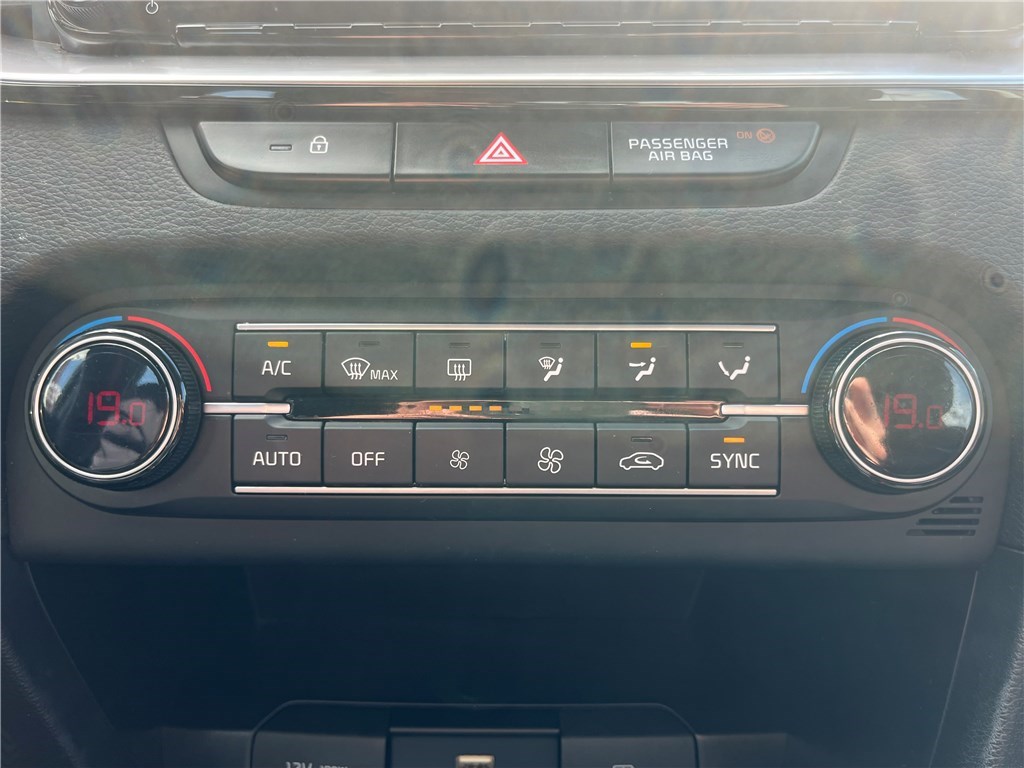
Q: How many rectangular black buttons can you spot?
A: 15